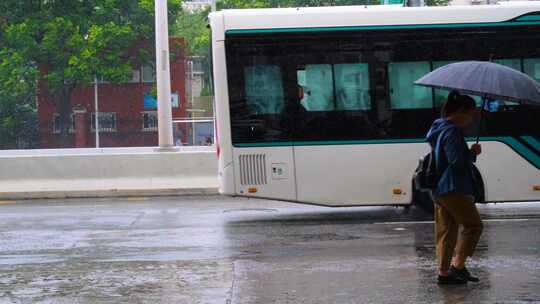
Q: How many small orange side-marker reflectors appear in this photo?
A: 3